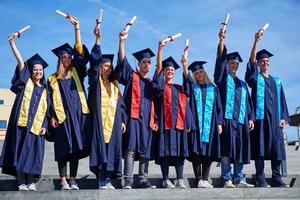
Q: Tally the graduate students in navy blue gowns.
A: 8